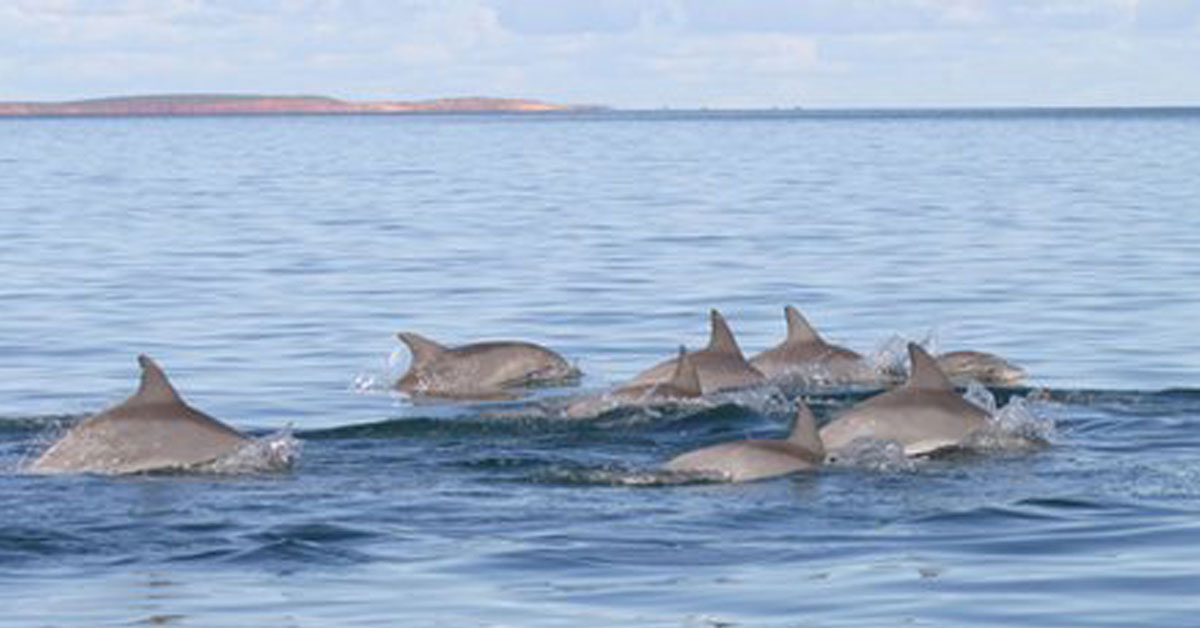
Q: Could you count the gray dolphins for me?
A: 8